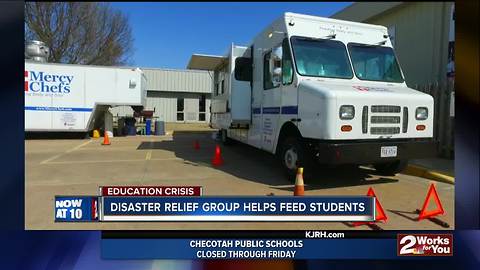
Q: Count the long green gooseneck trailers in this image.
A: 0